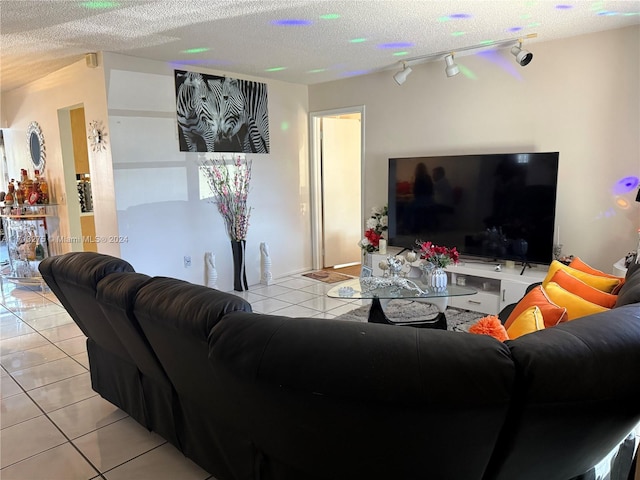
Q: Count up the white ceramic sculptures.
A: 2